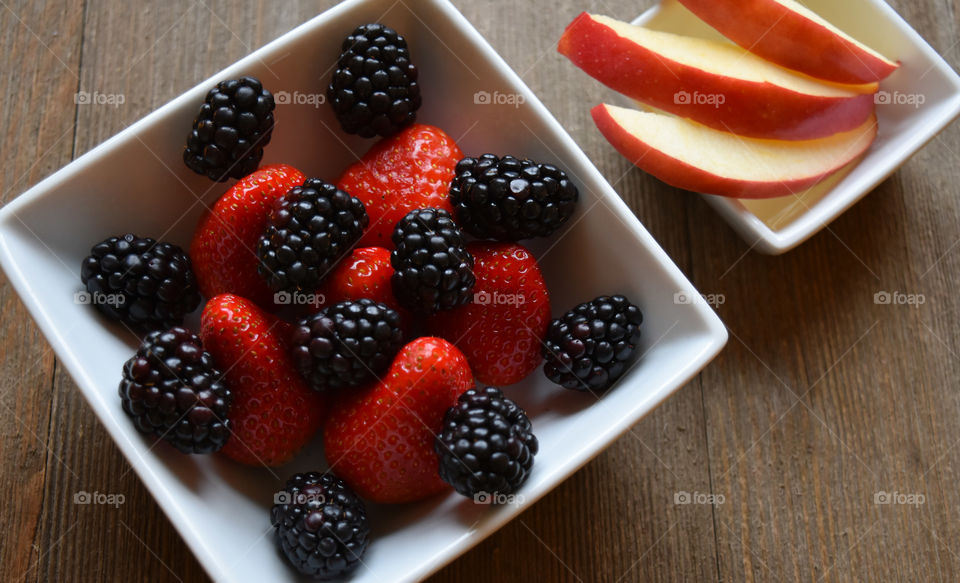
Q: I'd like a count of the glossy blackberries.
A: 11